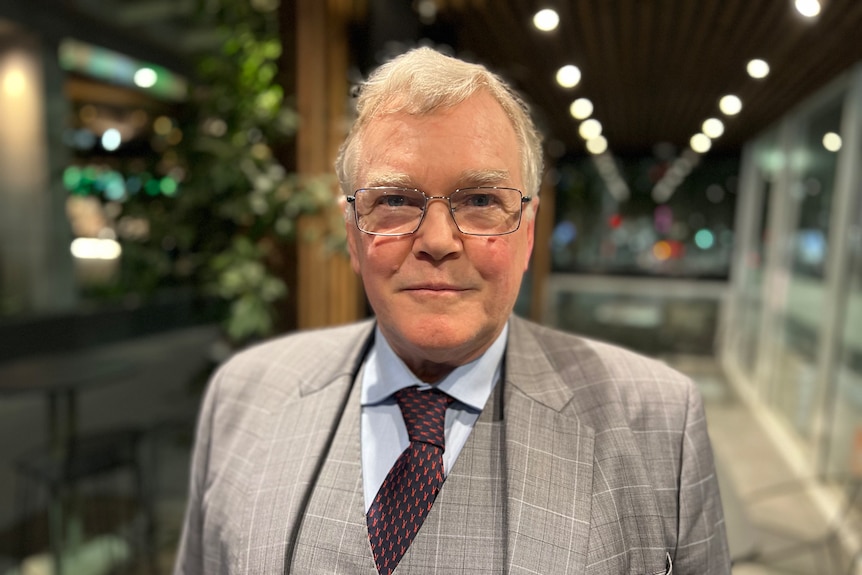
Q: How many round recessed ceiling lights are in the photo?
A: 10